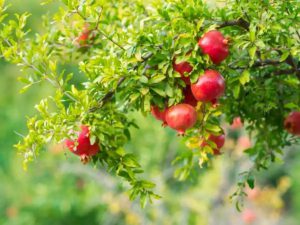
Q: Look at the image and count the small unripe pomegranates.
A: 0